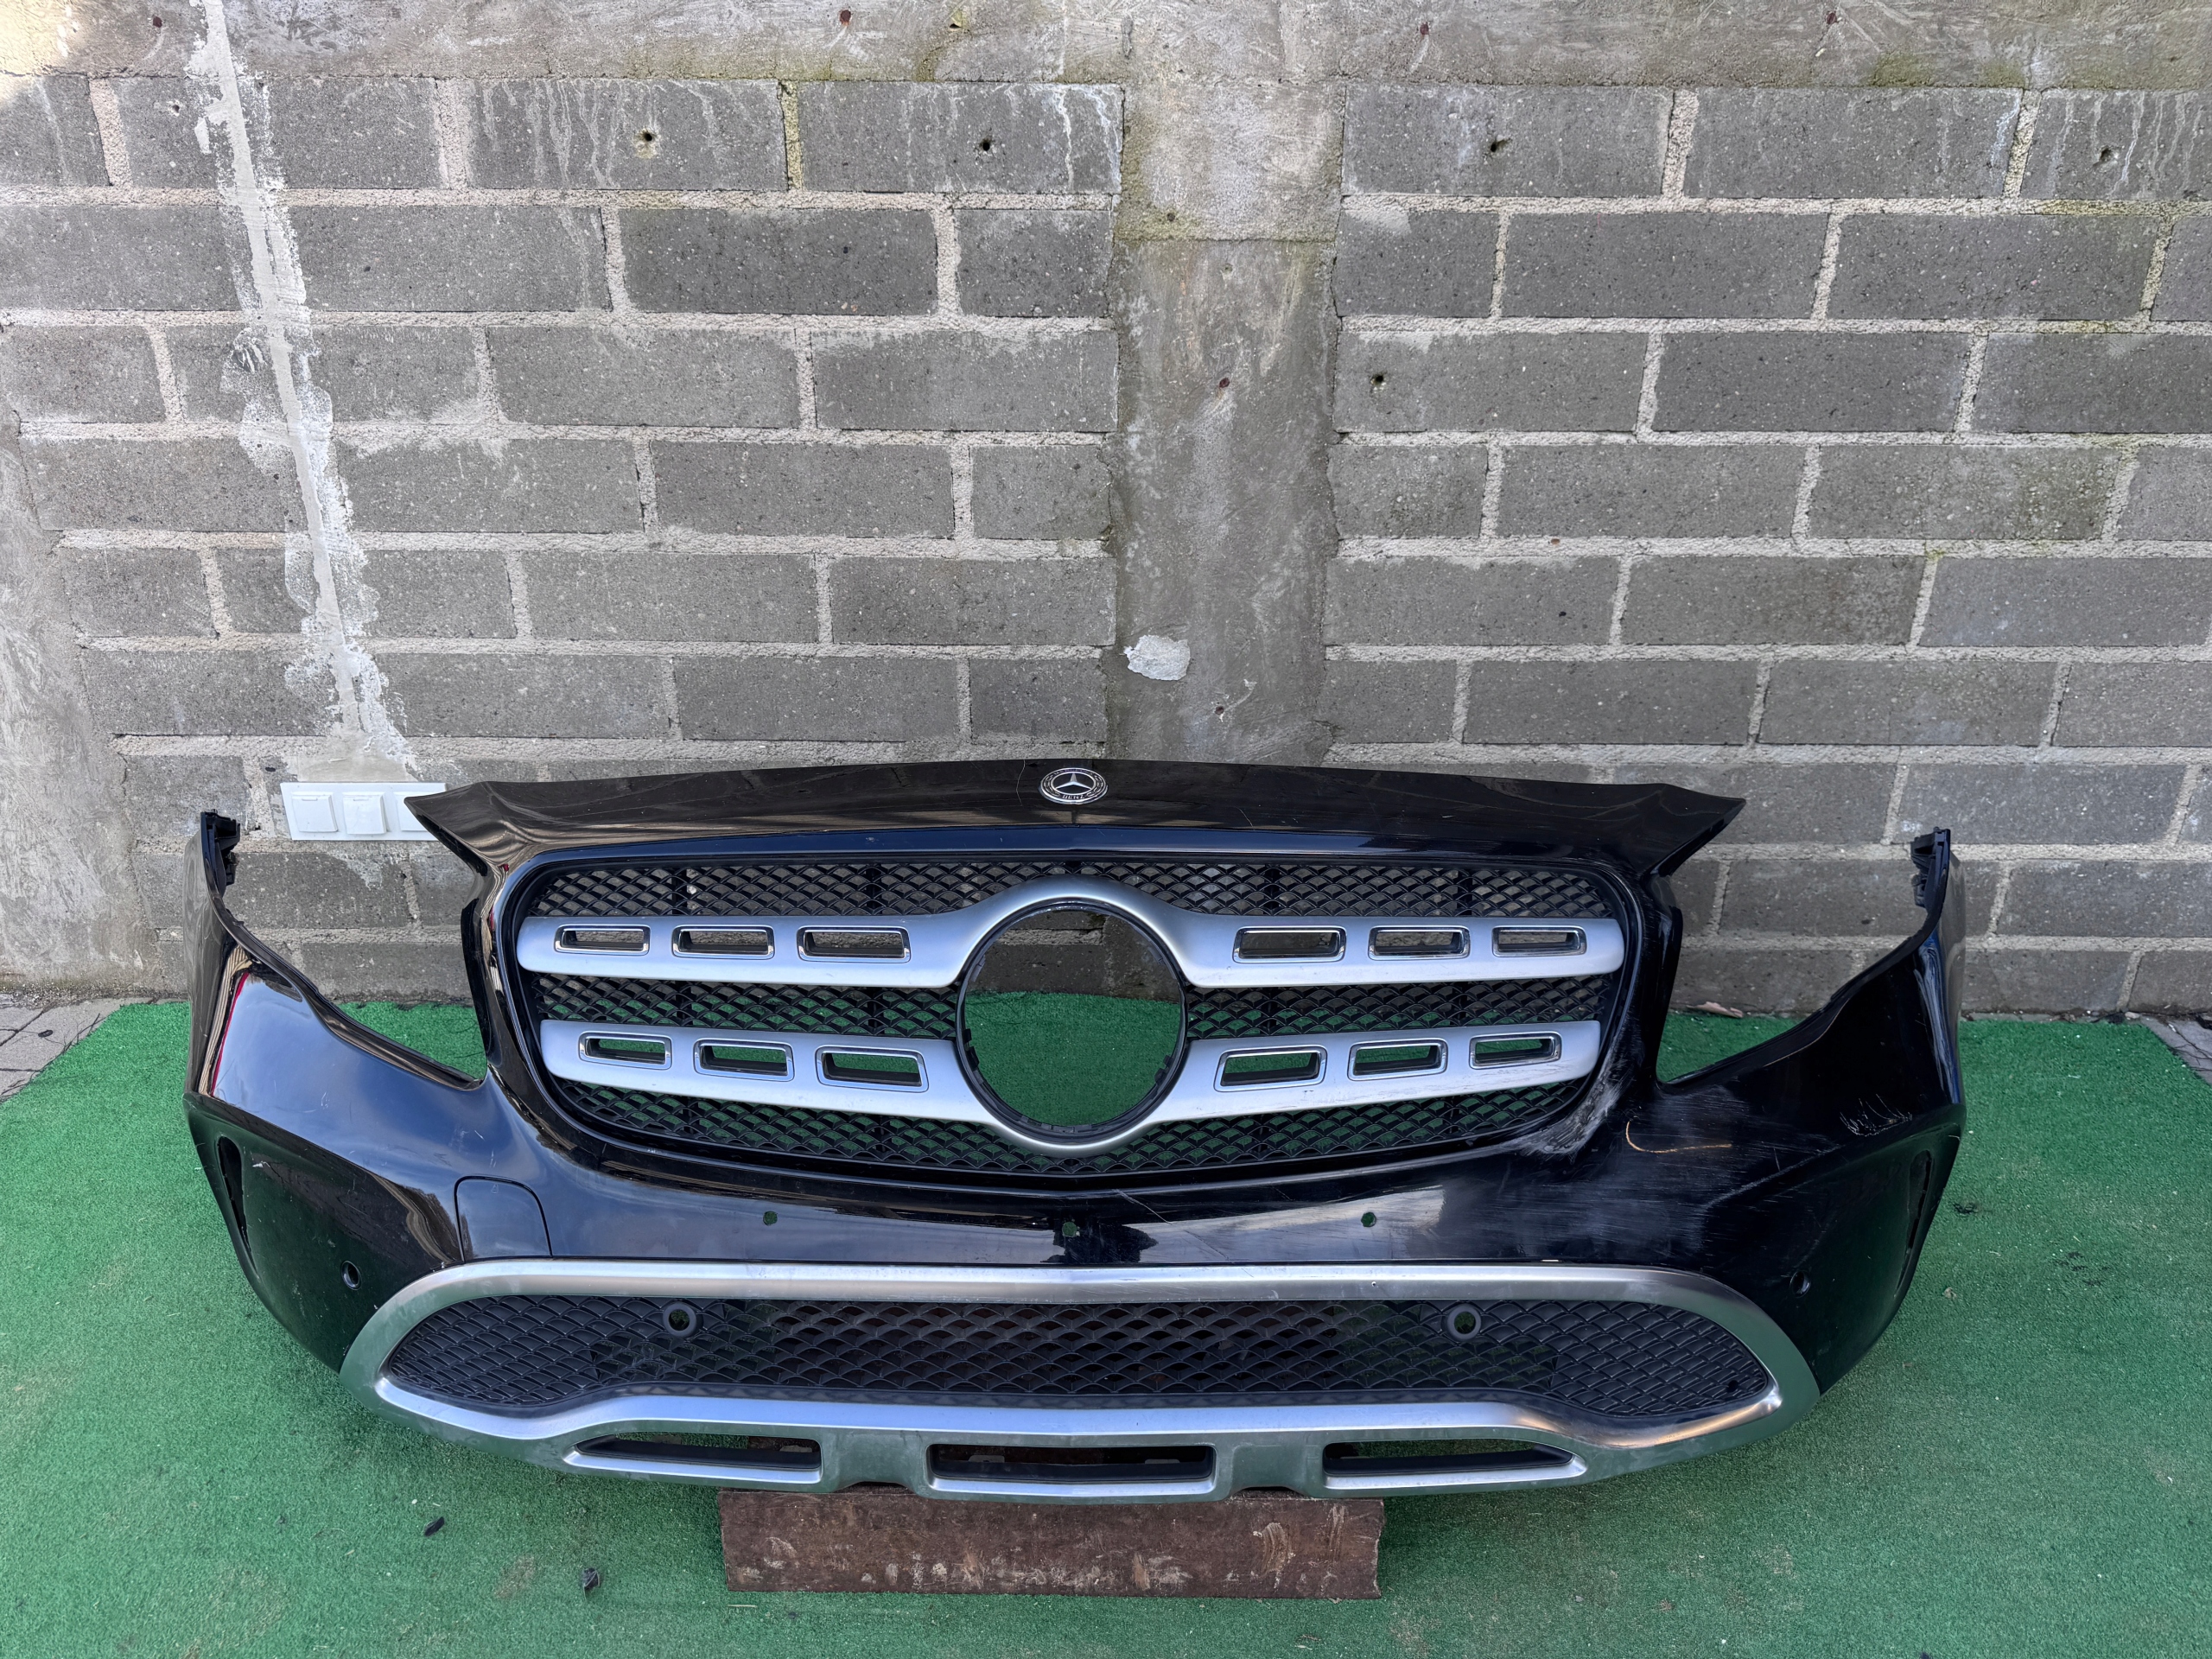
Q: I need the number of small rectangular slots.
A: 12